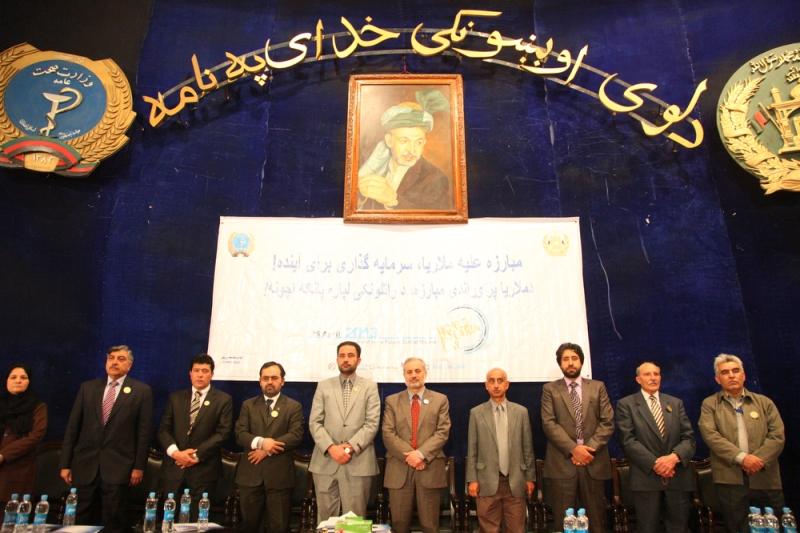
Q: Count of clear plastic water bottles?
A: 13